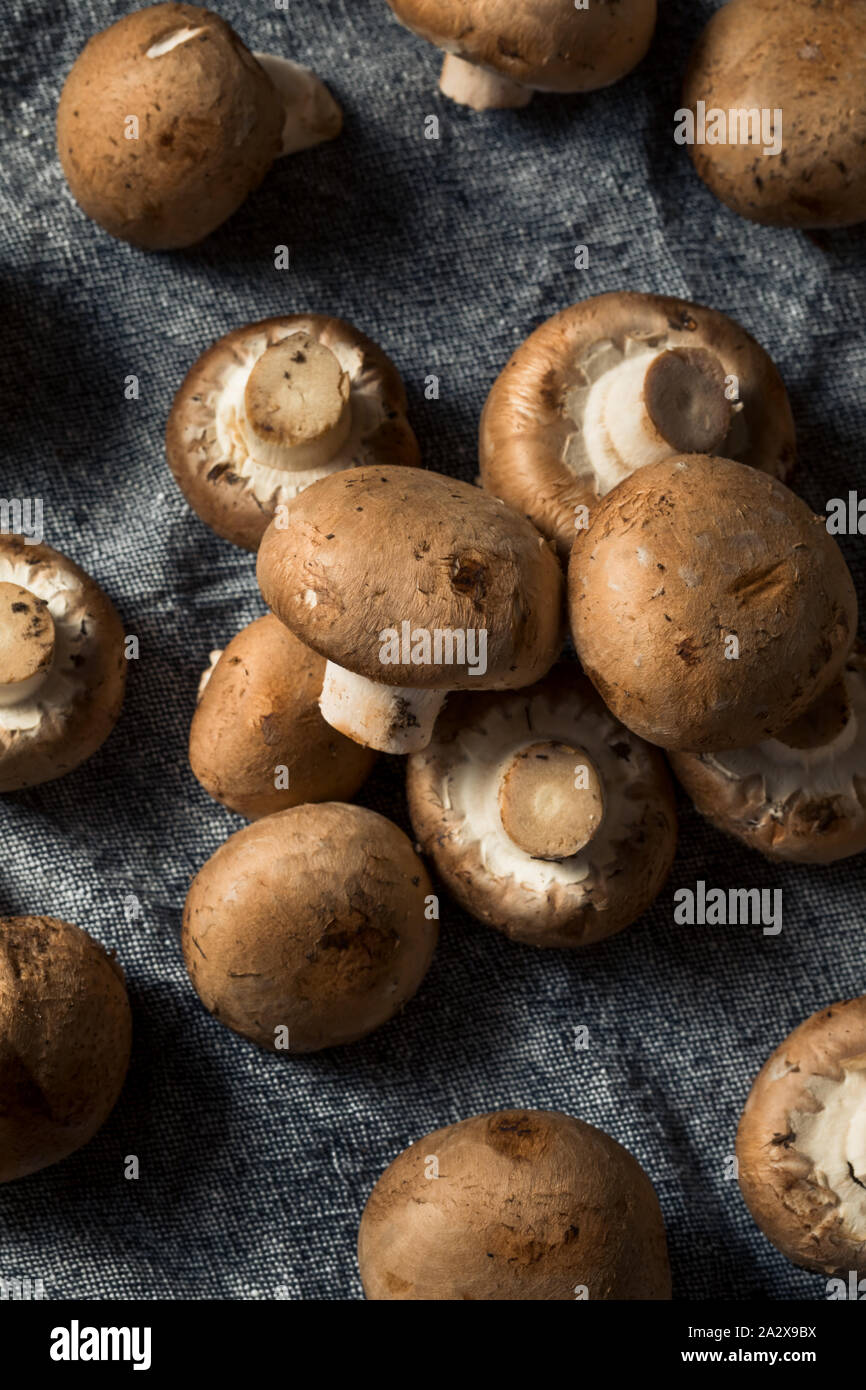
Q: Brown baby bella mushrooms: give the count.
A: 15